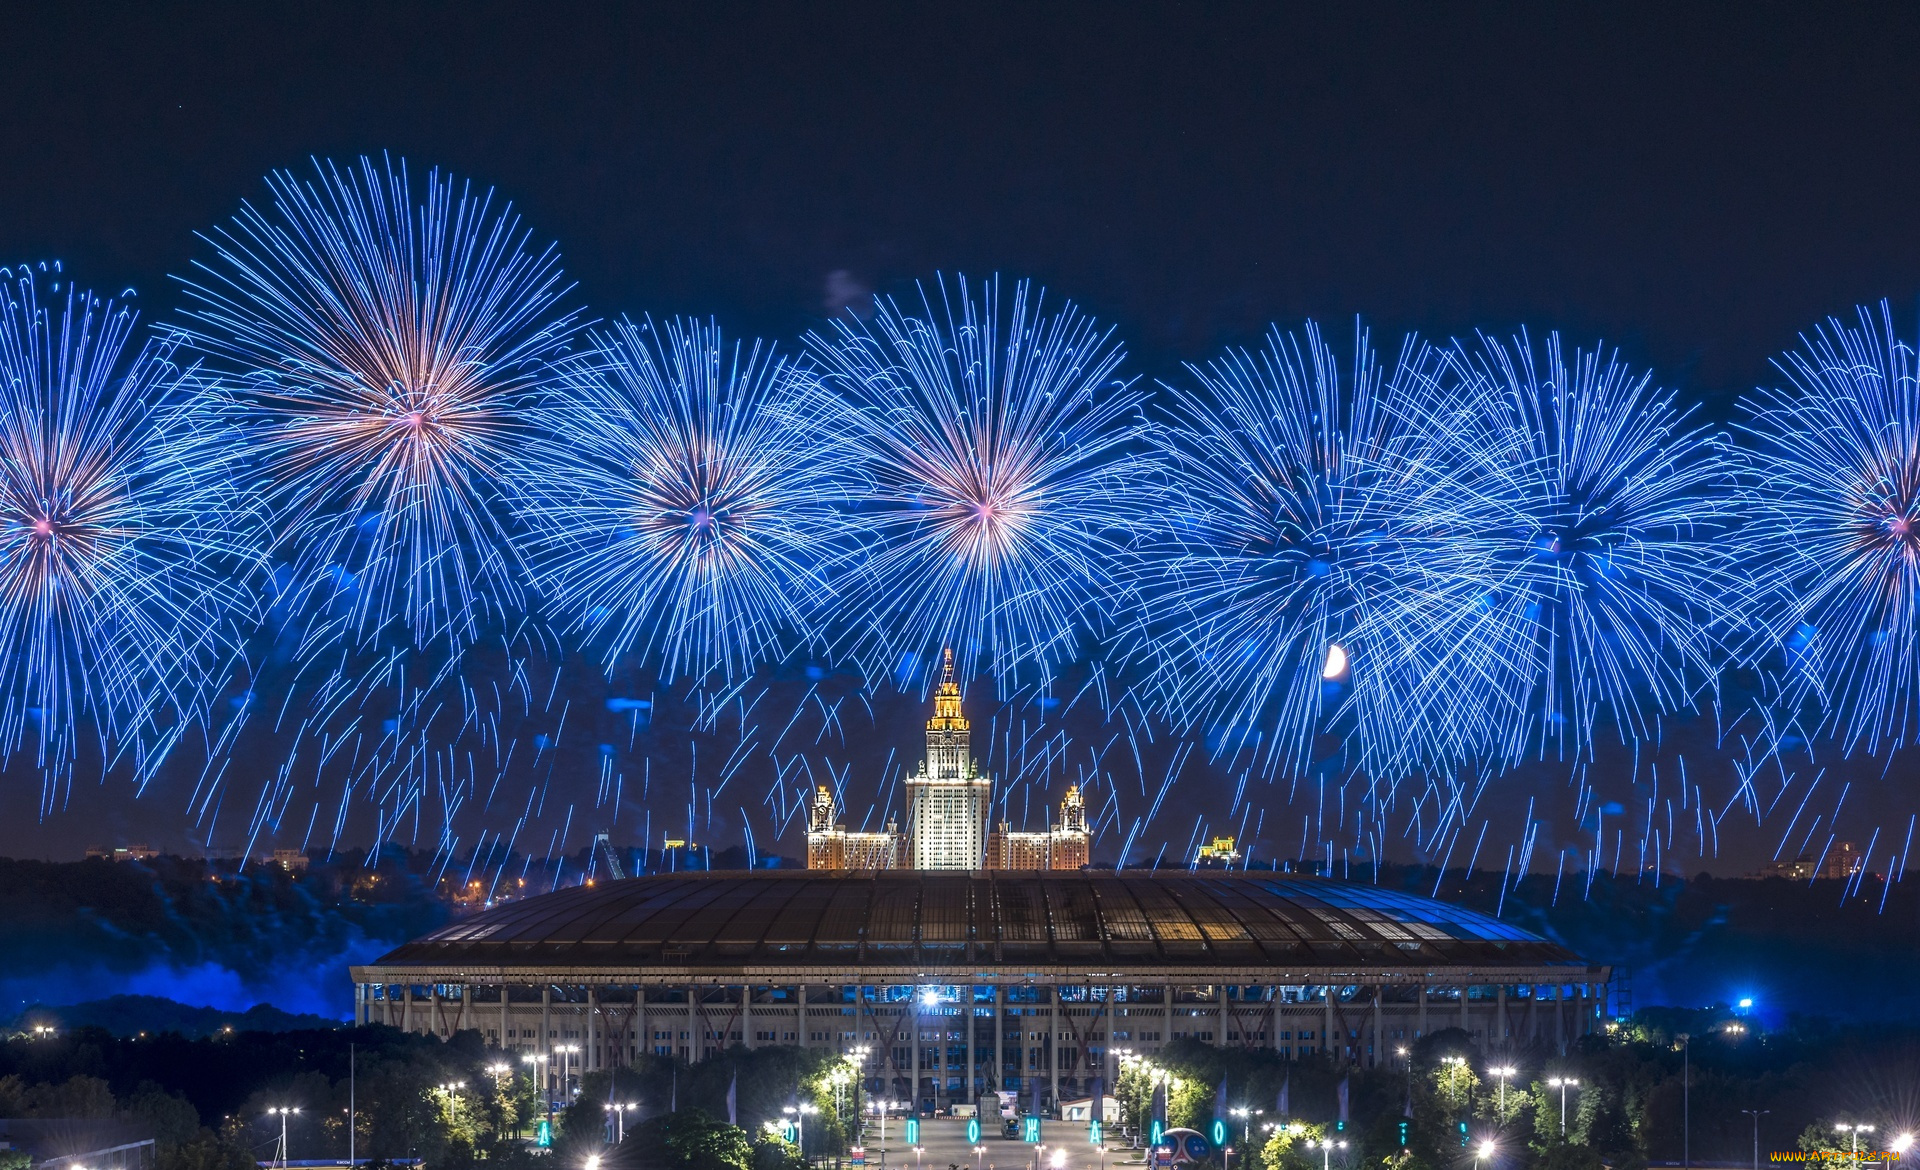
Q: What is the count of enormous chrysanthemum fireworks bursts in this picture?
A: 7